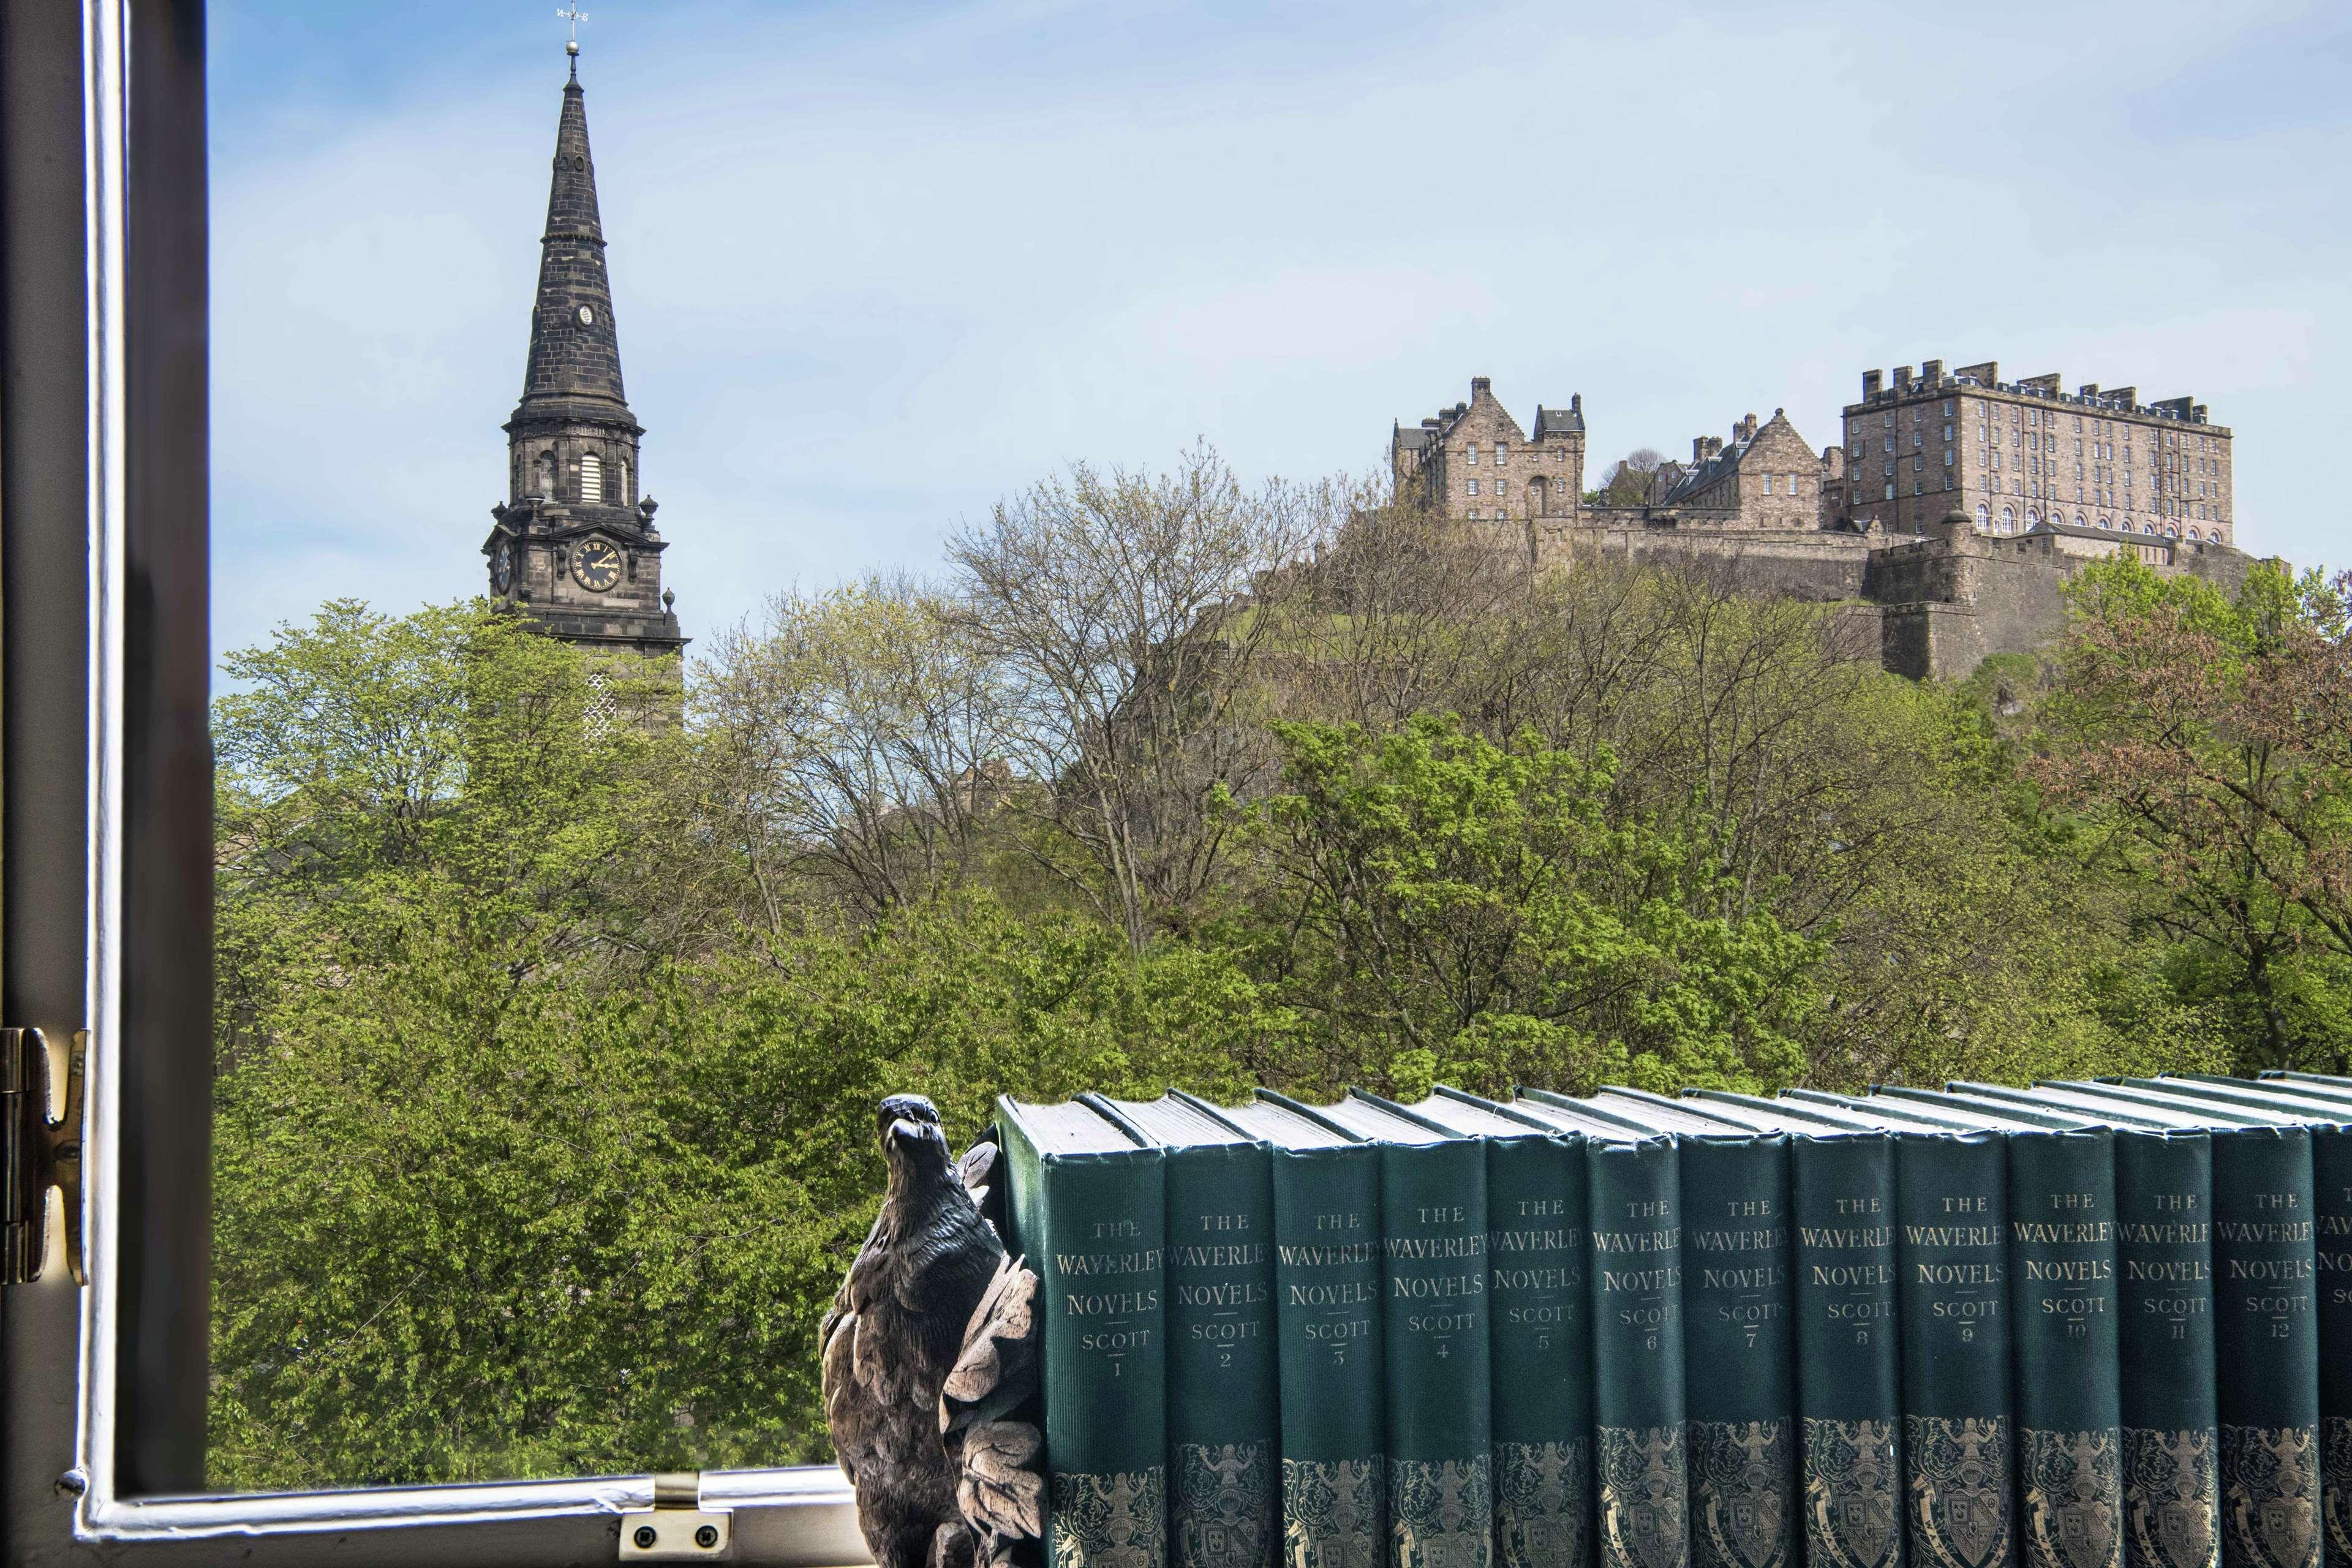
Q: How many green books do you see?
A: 13